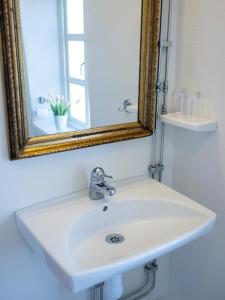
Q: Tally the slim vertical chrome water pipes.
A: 2